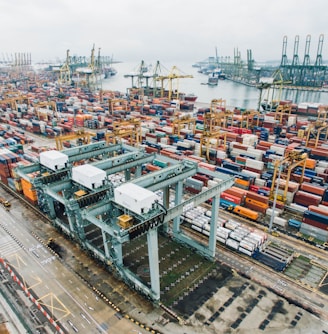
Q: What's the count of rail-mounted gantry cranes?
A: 3